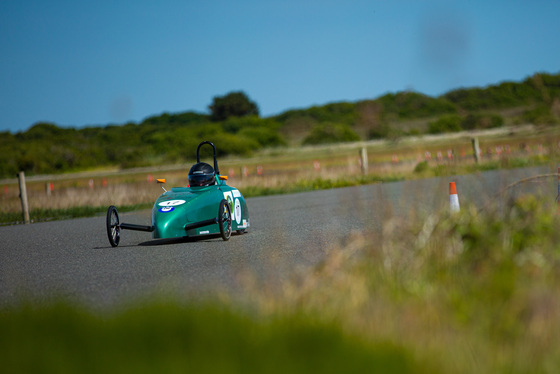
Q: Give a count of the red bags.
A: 0